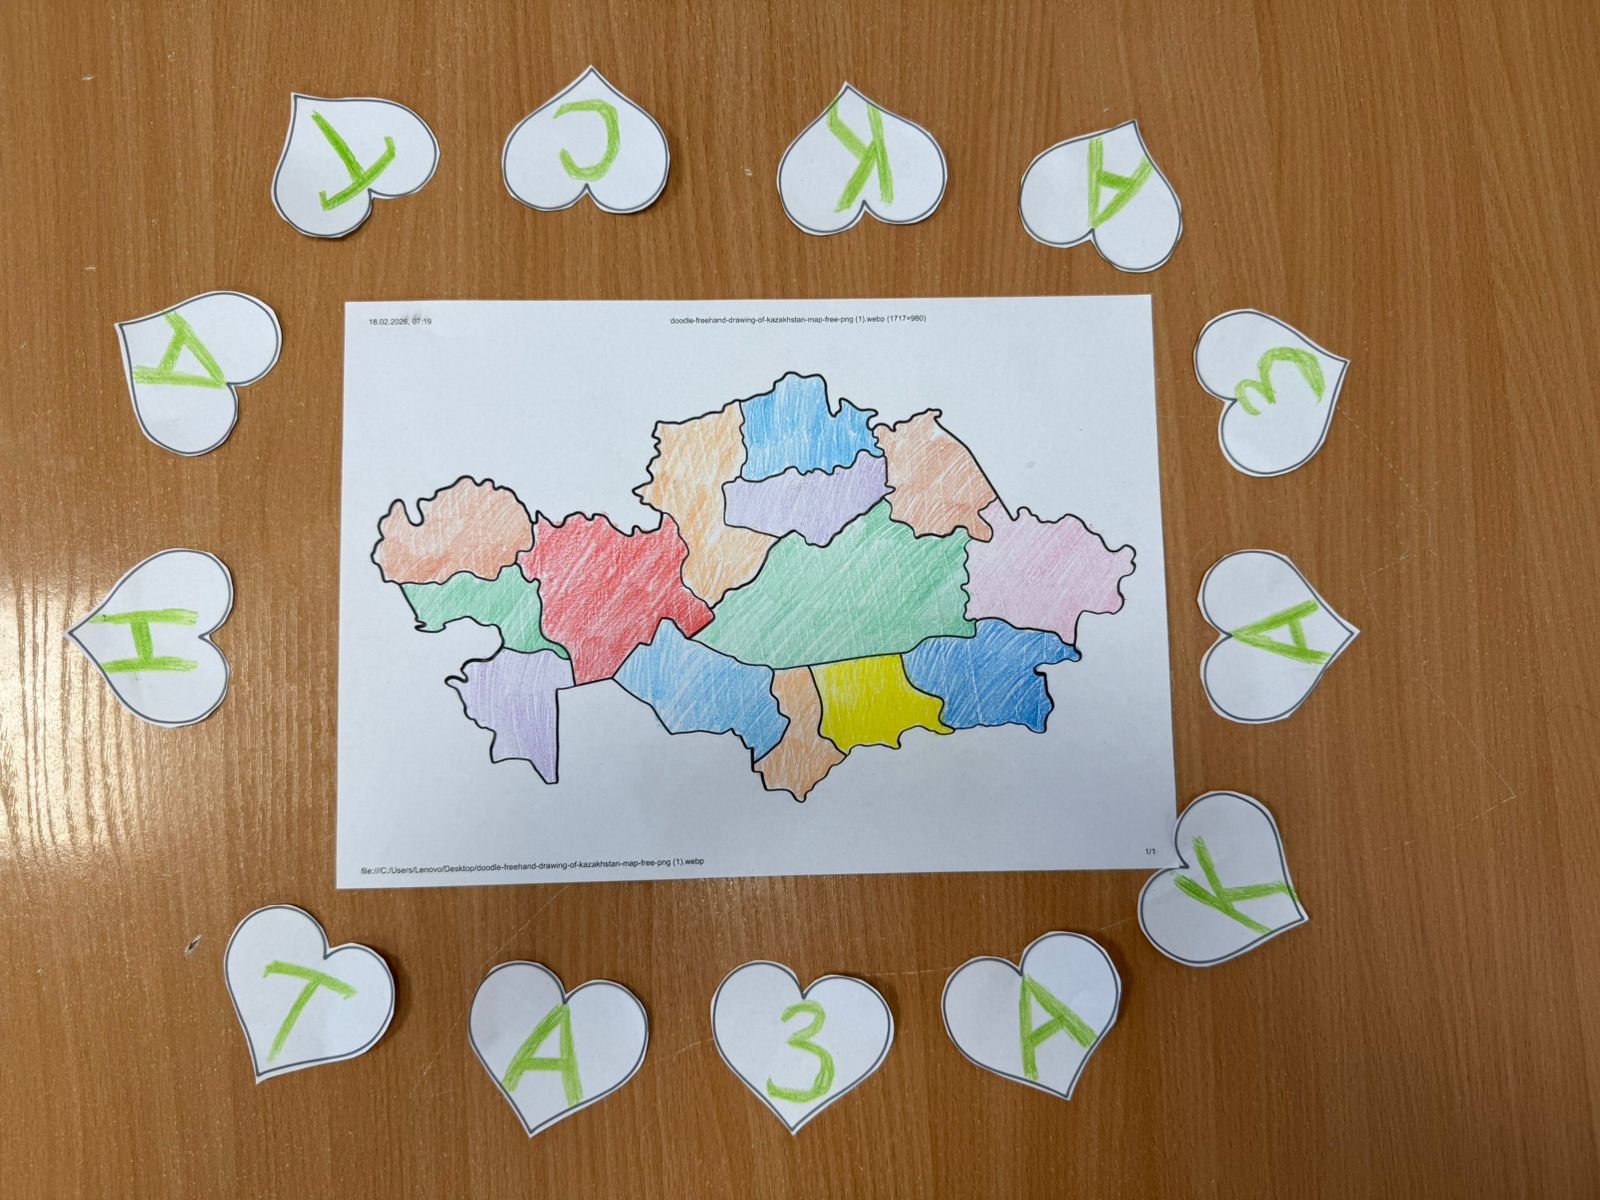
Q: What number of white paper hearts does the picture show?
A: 13